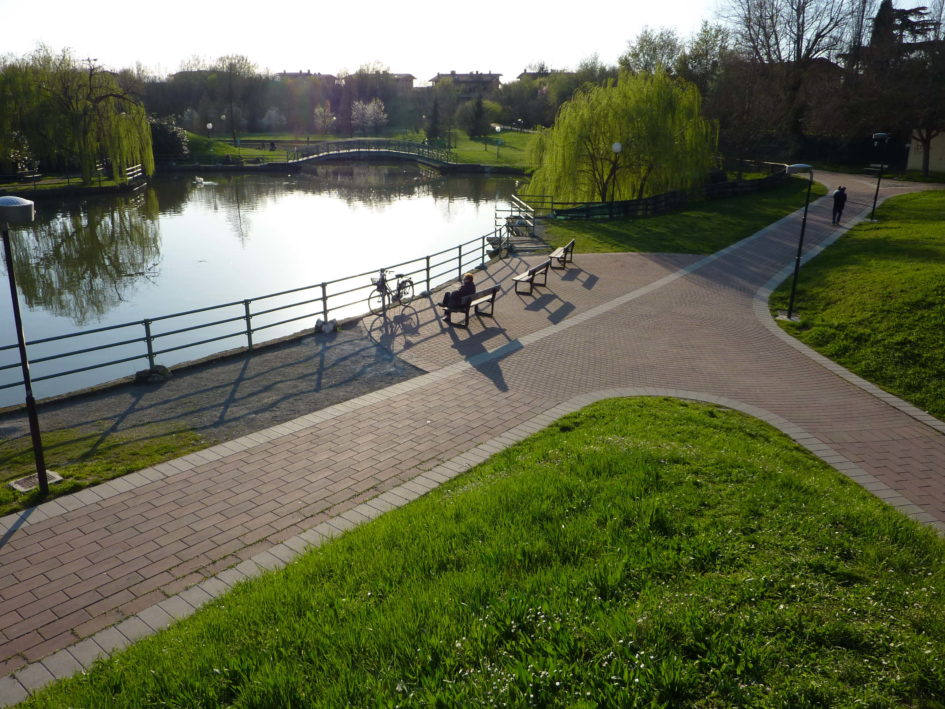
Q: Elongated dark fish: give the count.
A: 0